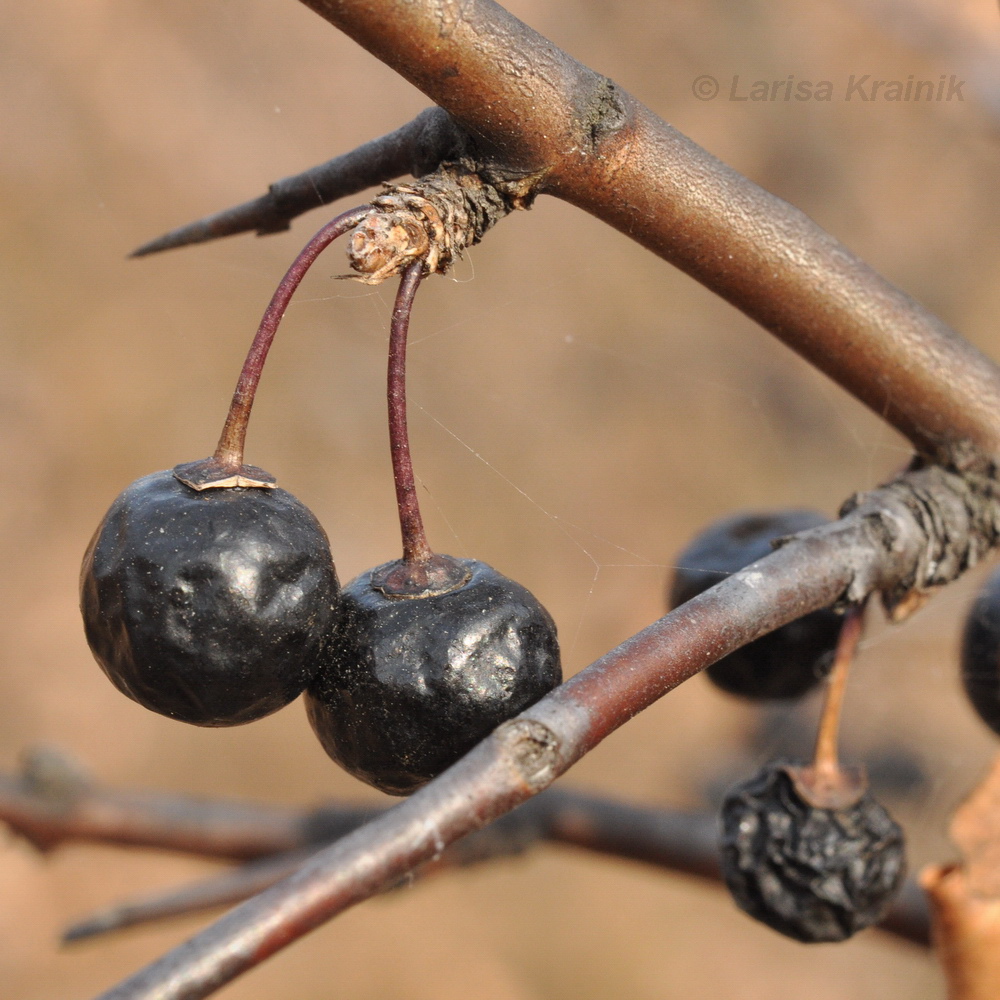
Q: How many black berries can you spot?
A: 5